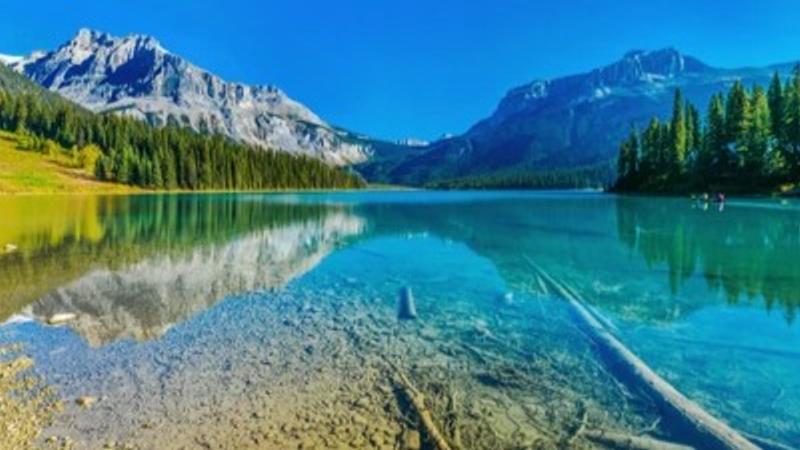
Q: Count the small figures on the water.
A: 2